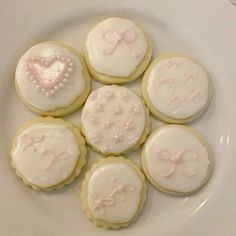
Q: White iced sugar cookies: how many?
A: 7